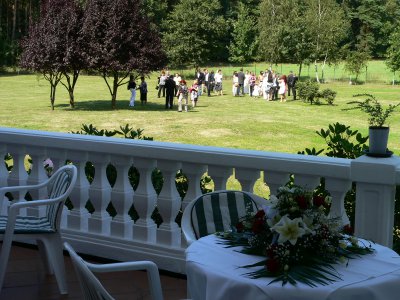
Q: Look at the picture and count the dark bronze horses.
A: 0